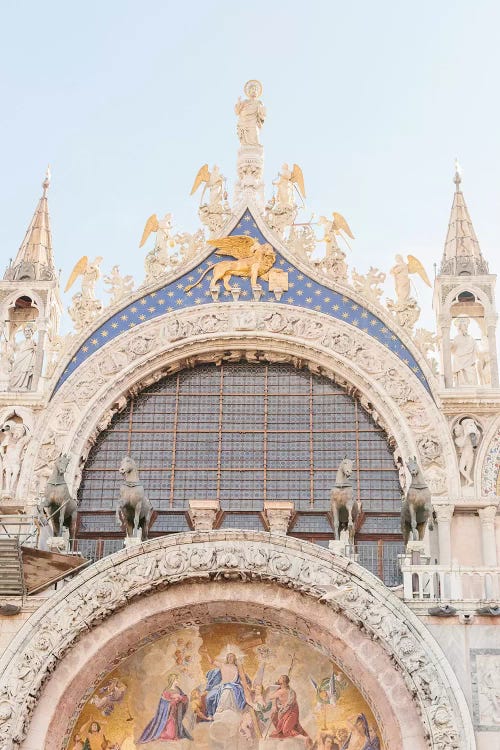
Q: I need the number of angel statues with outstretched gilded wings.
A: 6